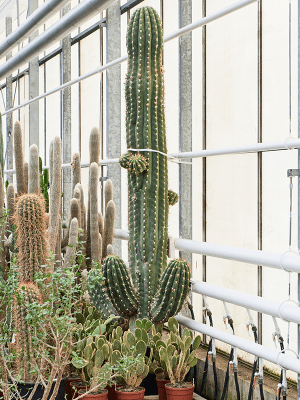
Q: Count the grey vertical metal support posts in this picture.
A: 5